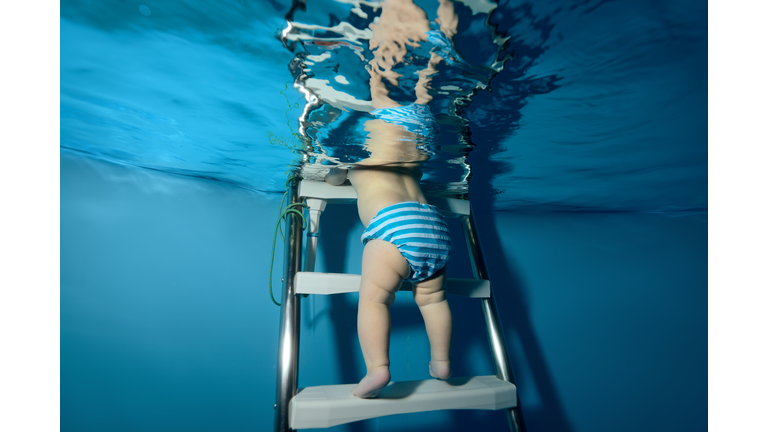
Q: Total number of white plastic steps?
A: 3